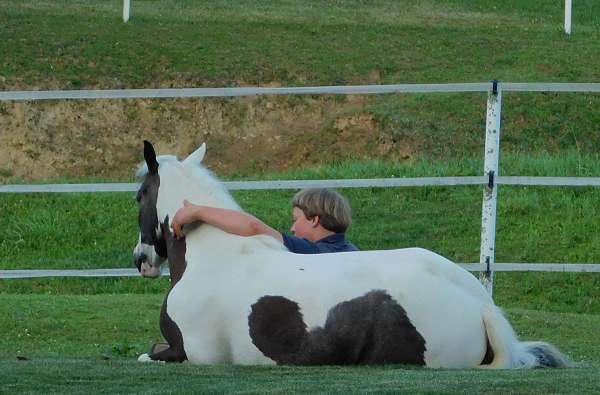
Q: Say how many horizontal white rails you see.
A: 3